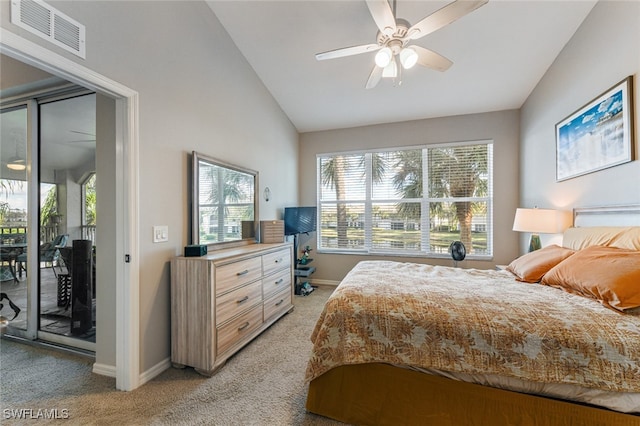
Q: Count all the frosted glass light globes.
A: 3